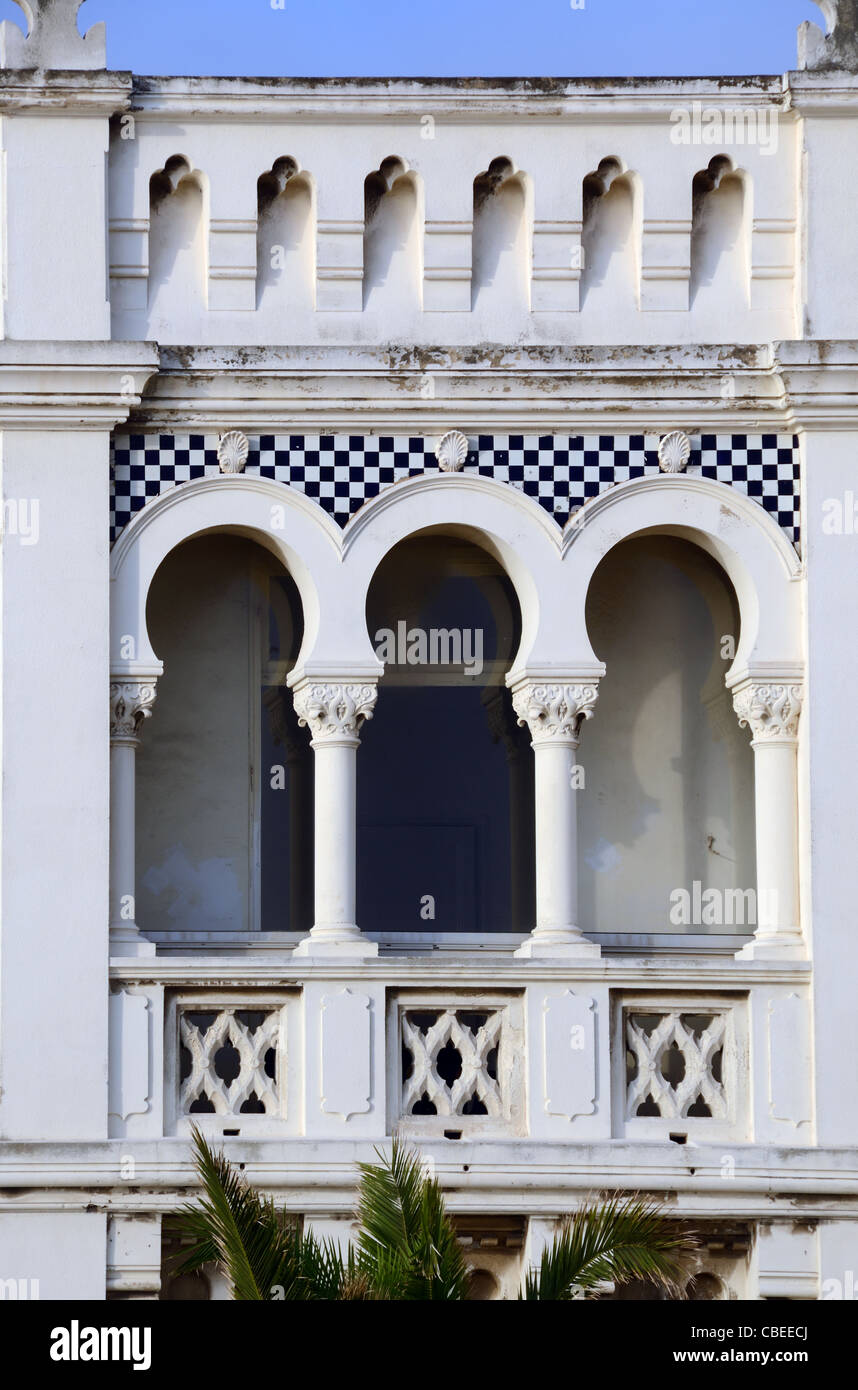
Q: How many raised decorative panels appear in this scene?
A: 4